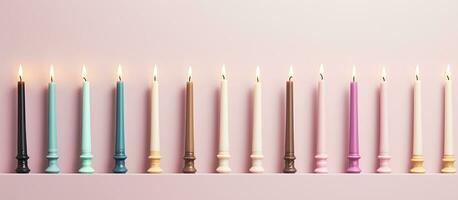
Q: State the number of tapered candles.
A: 14